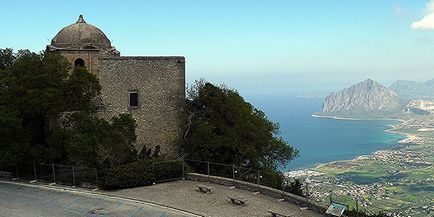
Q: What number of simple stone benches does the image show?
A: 3